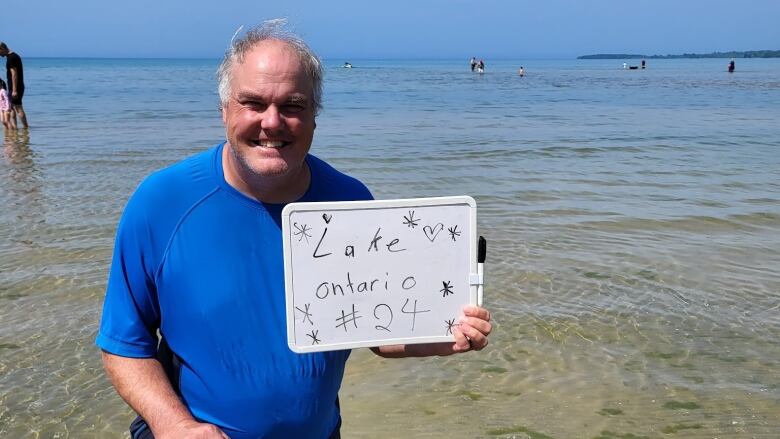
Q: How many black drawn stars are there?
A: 7